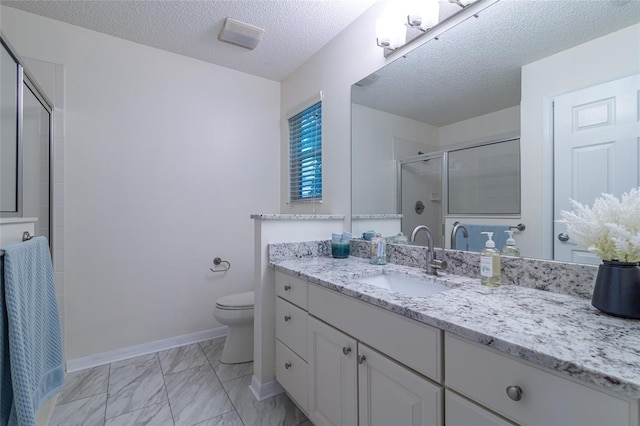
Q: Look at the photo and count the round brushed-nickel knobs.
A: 6